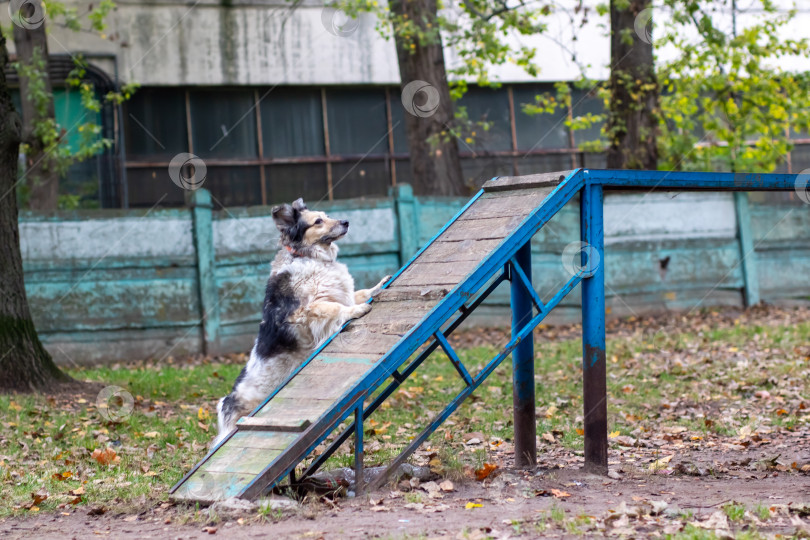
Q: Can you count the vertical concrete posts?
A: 3